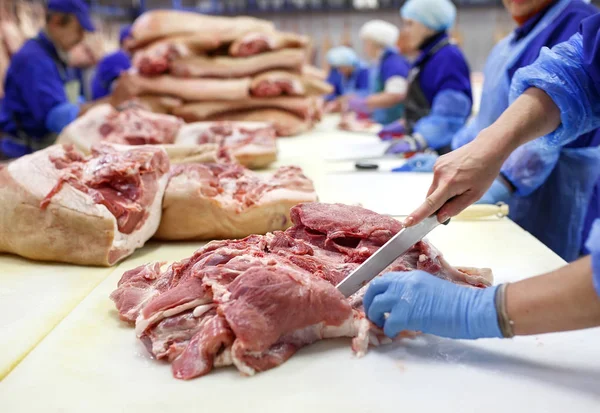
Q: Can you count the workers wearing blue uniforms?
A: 7